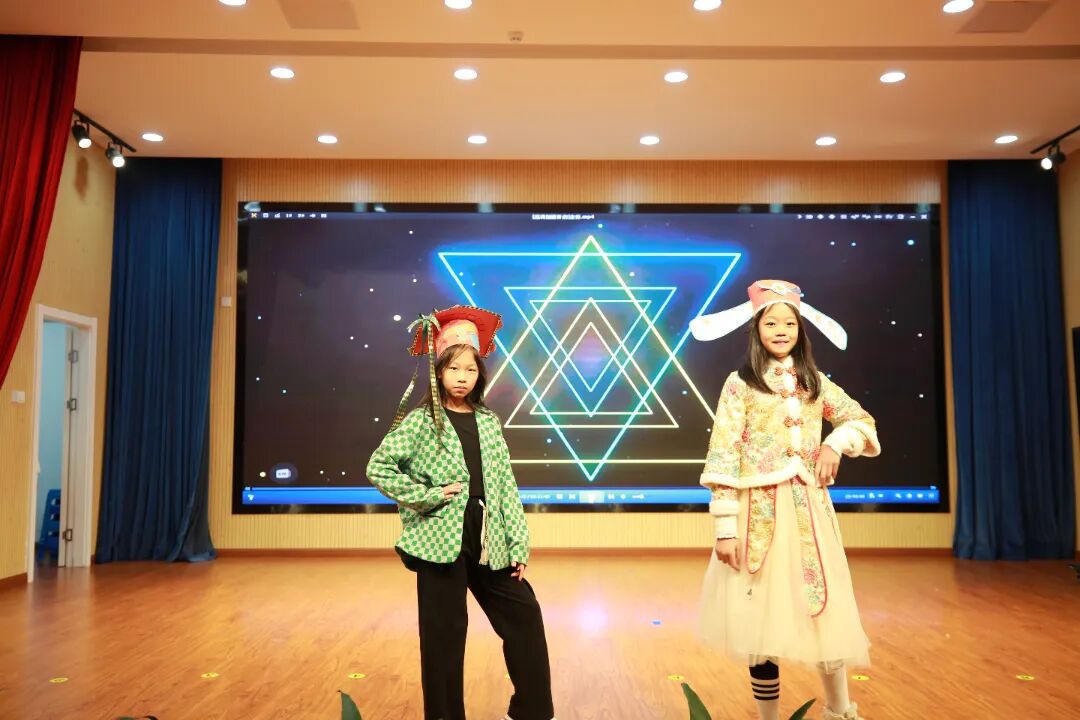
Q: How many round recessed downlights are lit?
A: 14